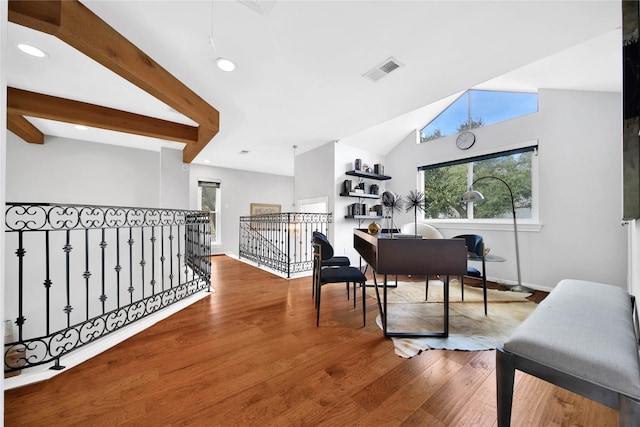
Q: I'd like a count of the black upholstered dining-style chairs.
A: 3